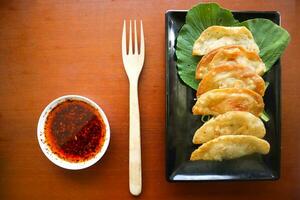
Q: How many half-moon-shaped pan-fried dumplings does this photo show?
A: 6